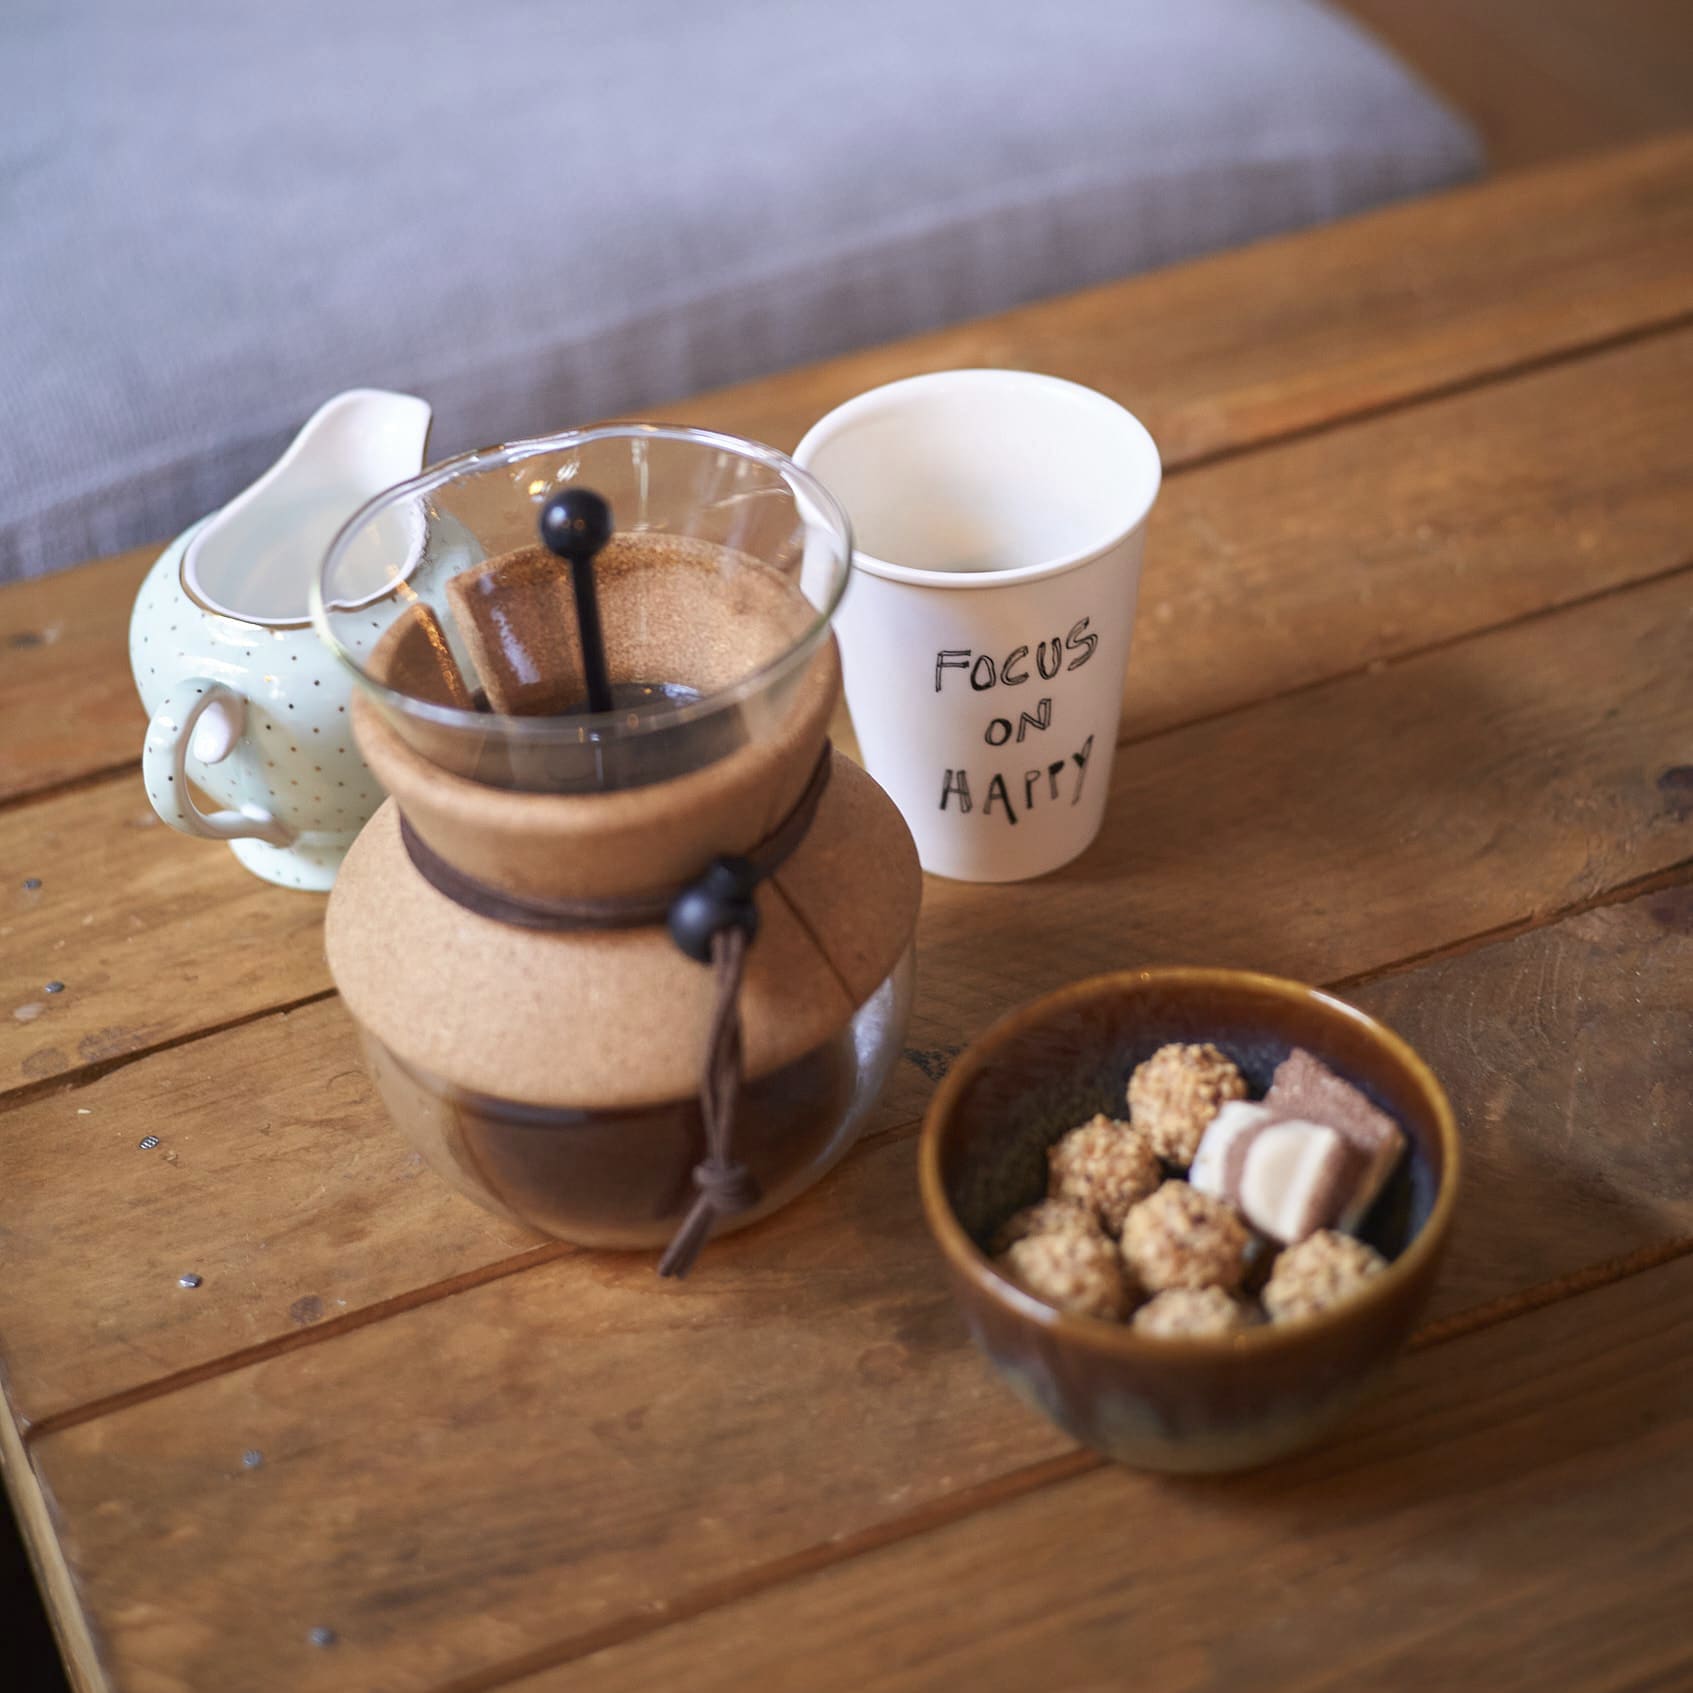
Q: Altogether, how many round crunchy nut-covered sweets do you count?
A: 7